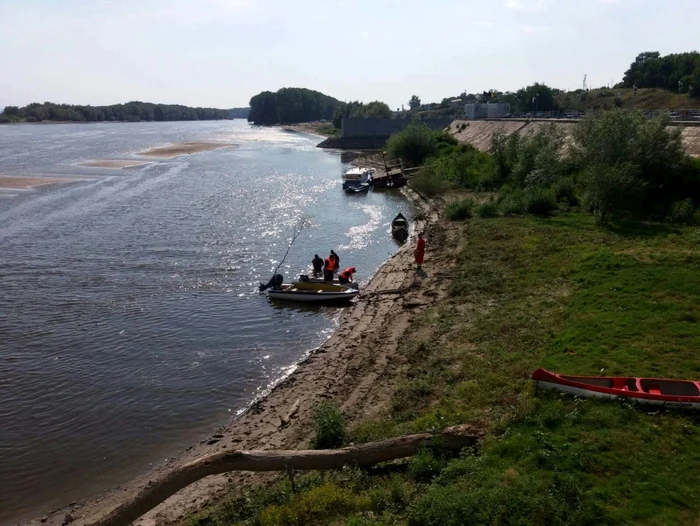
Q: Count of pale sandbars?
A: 3